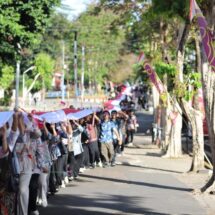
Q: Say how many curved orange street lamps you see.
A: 0